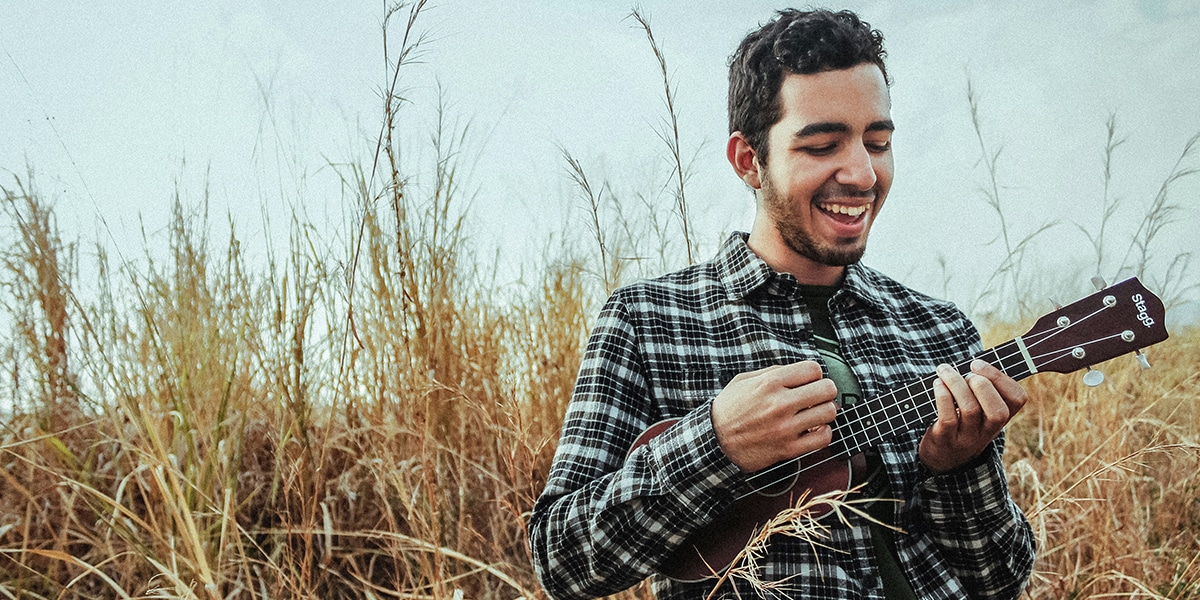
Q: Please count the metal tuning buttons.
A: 4